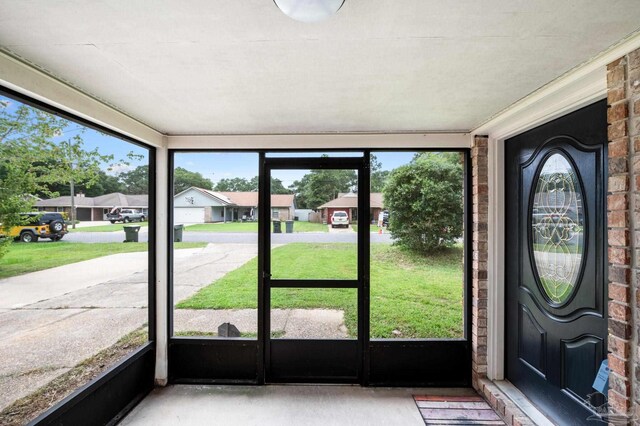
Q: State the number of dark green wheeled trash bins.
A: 4